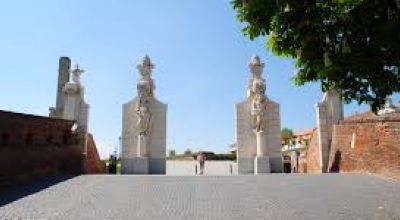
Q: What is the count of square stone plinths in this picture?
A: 2